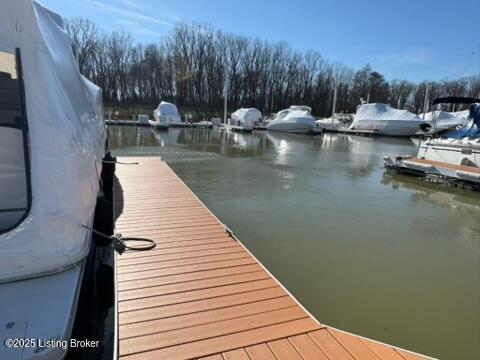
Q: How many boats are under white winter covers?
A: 6